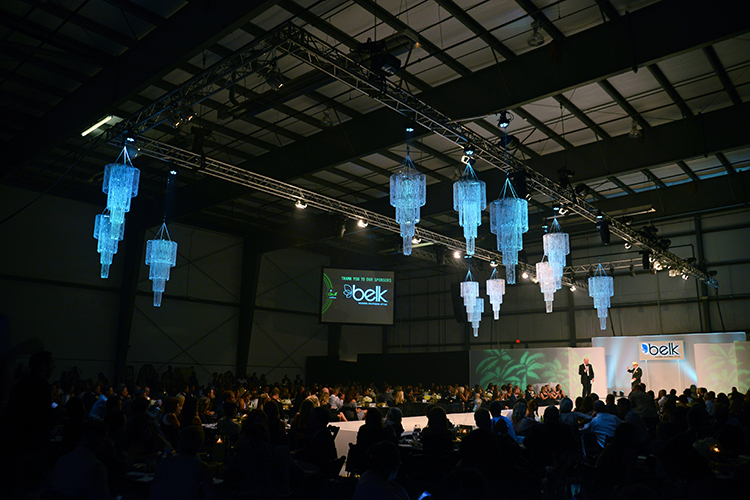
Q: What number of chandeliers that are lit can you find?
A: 12